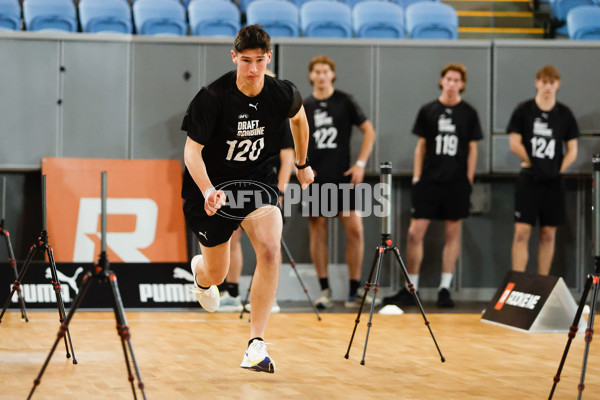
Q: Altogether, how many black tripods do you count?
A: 6